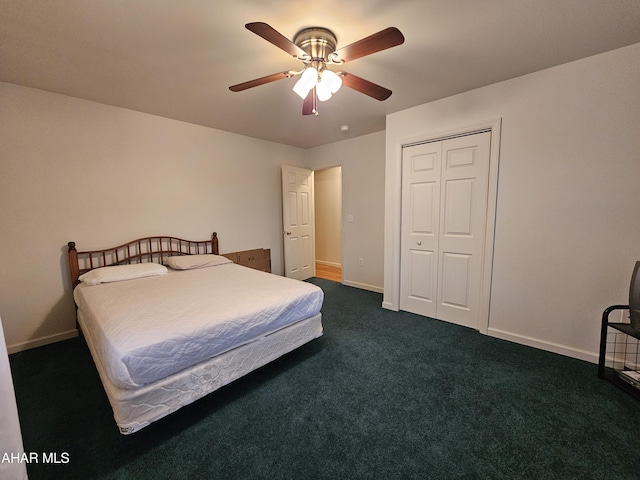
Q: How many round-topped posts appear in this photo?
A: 2